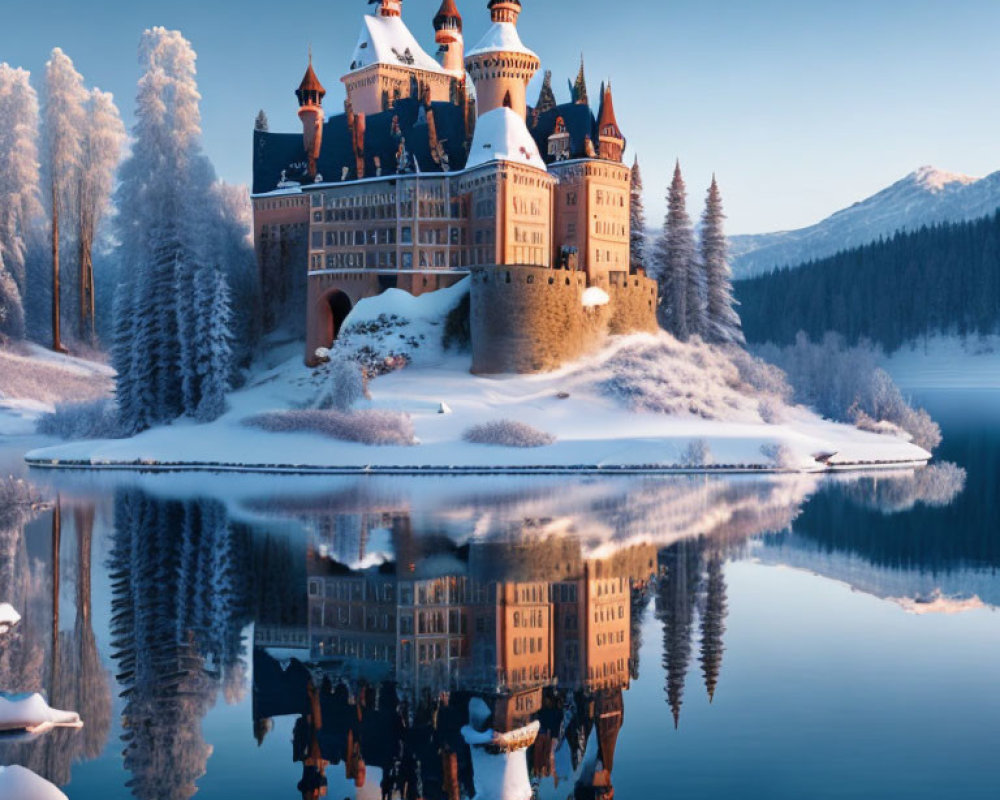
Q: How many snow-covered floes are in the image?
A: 3